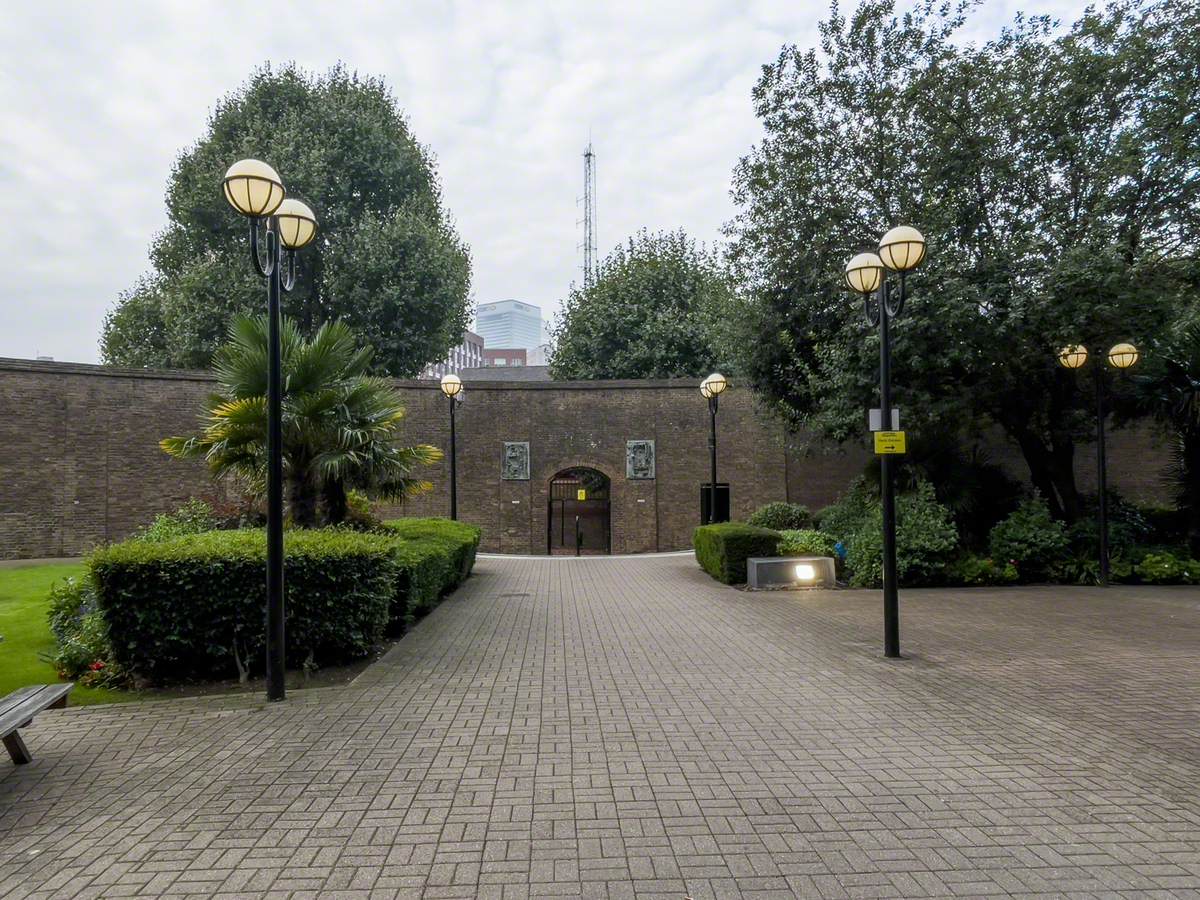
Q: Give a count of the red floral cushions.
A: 0